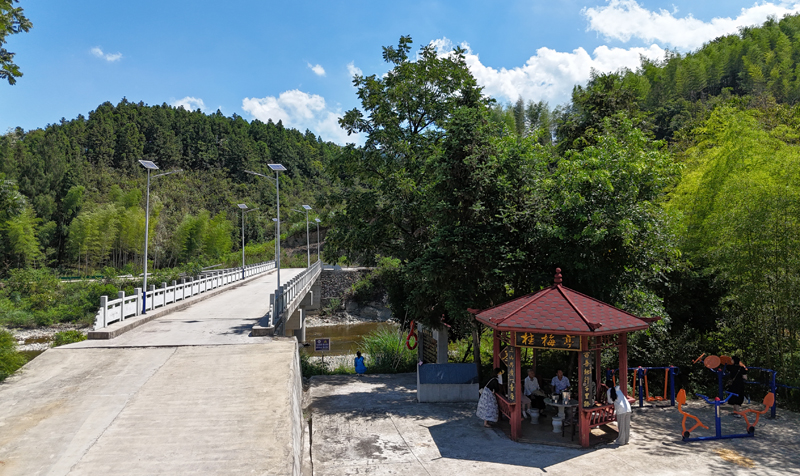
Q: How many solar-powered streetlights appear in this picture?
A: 6